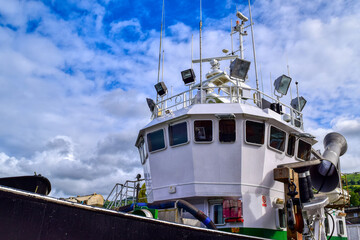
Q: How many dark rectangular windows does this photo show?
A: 8